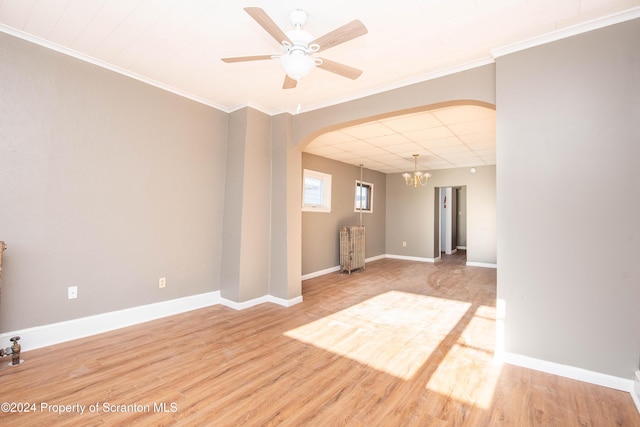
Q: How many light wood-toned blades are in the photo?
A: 5